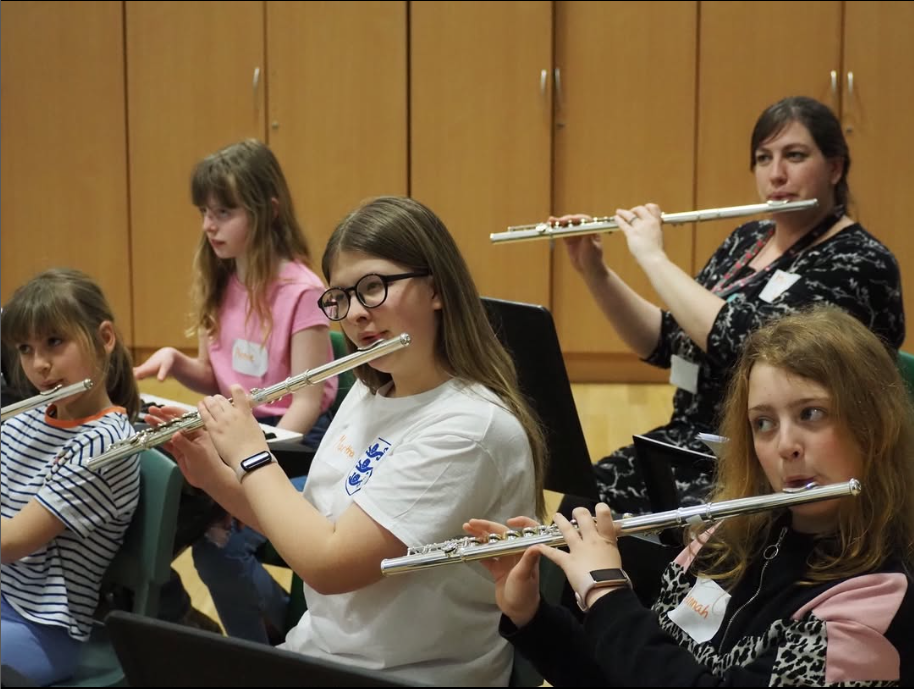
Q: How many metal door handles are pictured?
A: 5